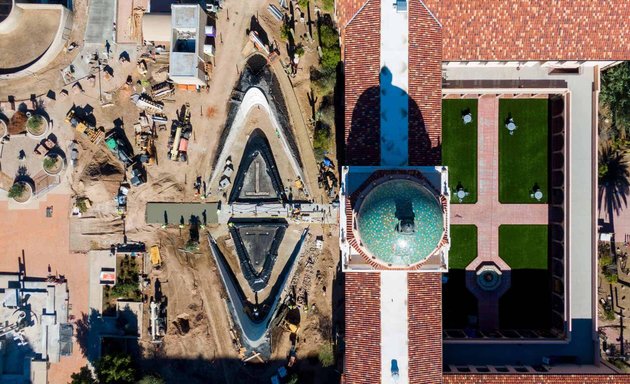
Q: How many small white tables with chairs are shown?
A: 4